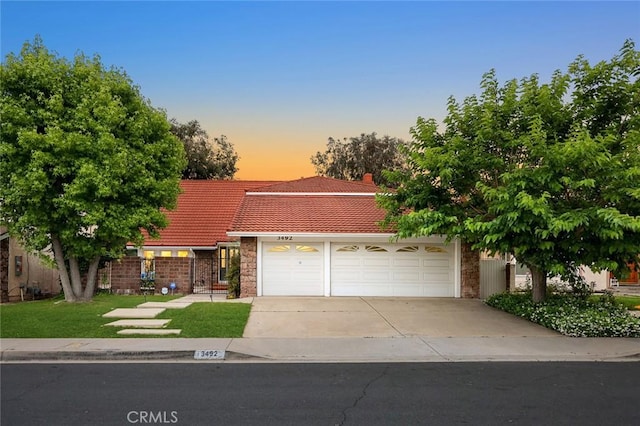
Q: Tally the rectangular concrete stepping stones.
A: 4